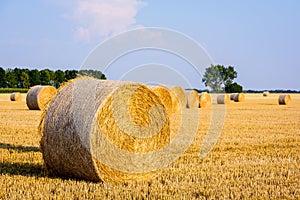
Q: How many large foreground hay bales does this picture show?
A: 1